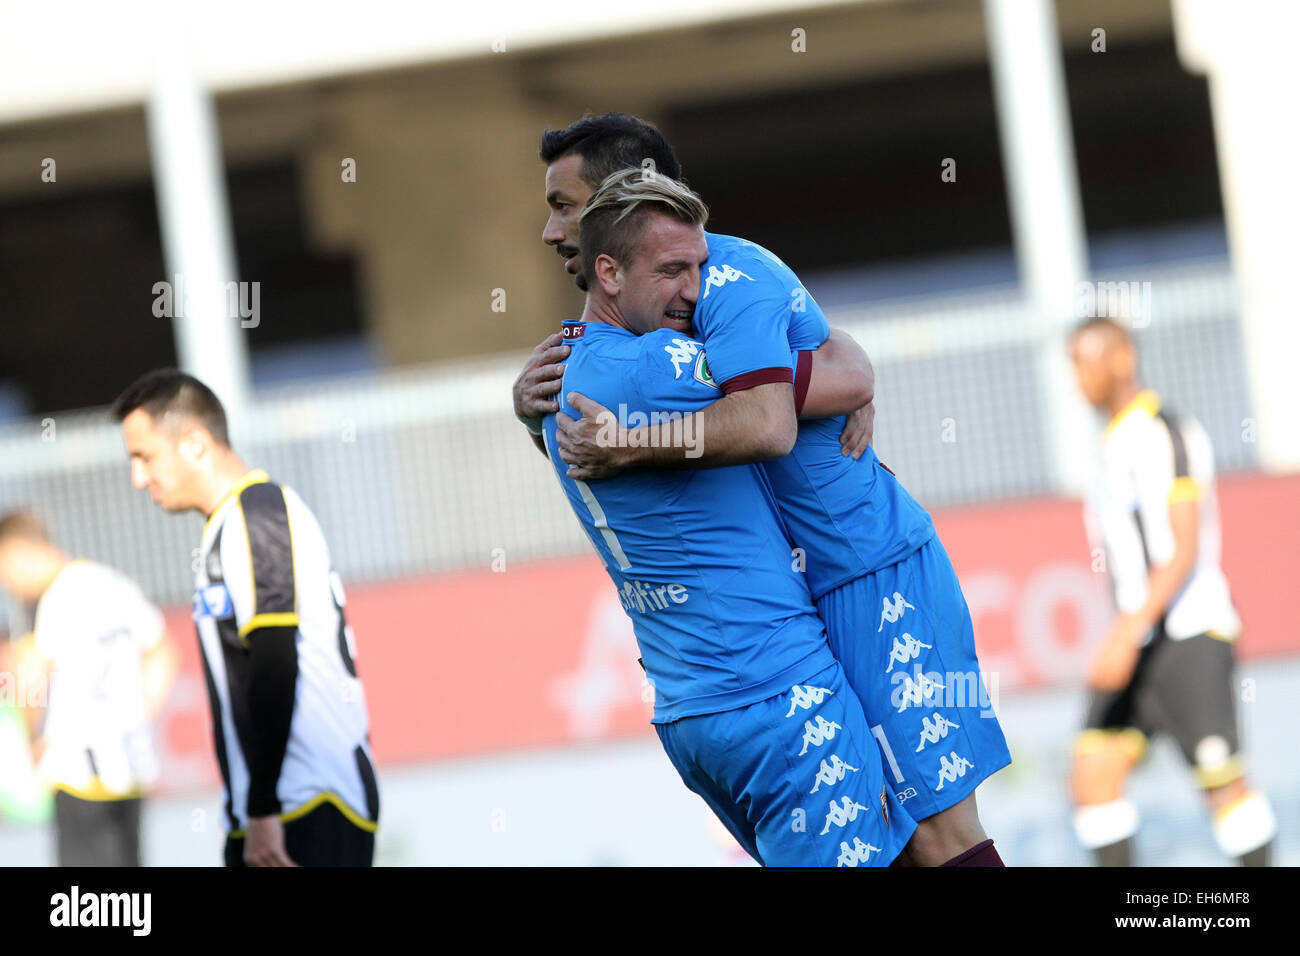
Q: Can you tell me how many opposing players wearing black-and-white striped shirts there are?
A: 3